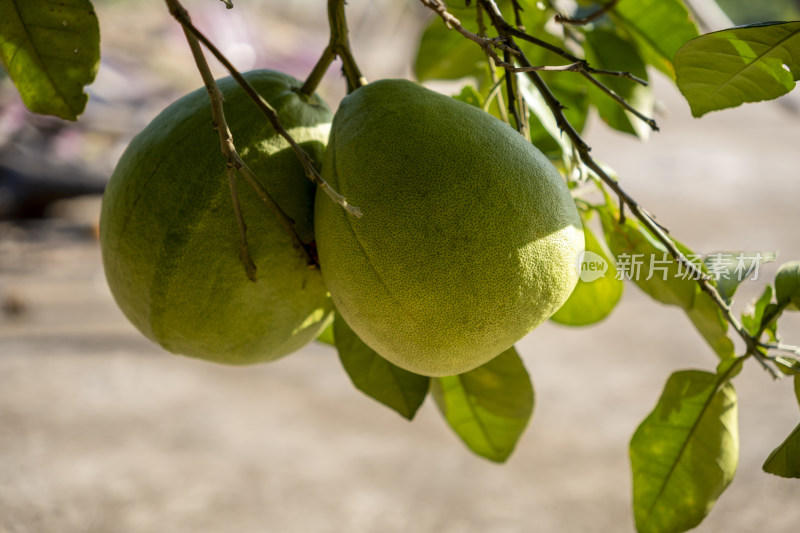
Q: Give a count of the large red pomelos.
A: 0